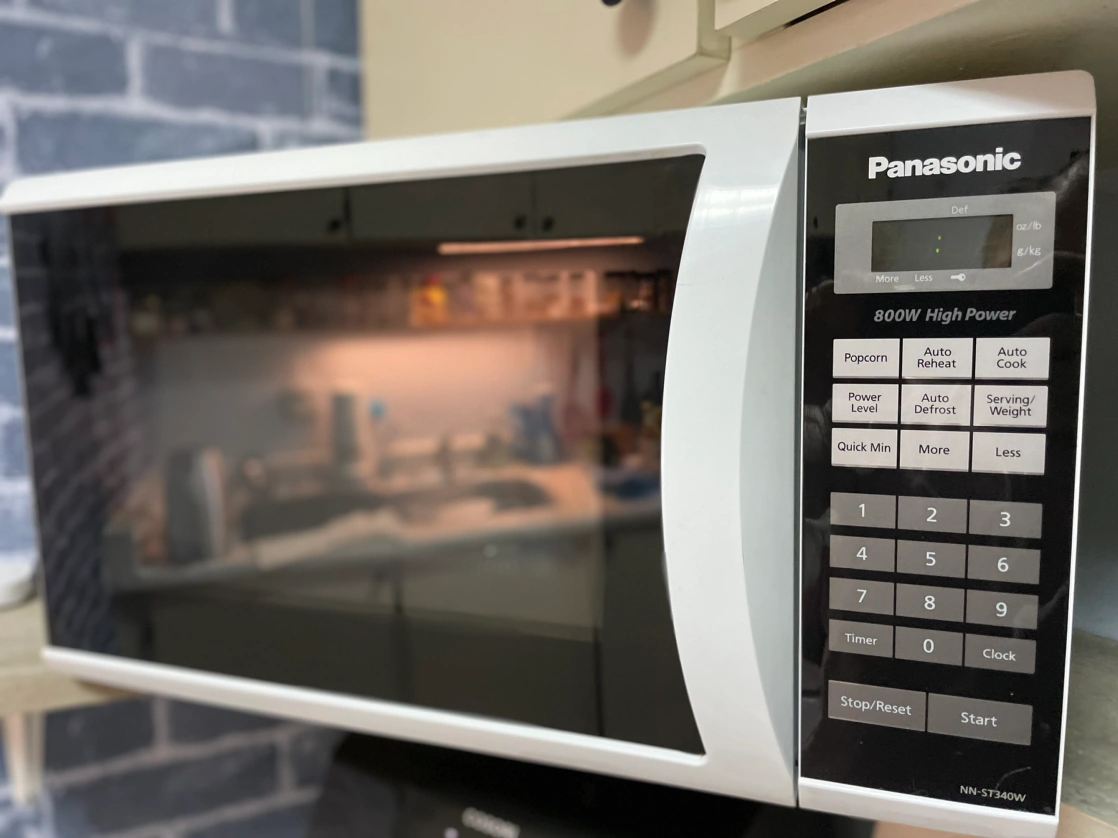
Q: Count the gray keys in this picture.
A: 14